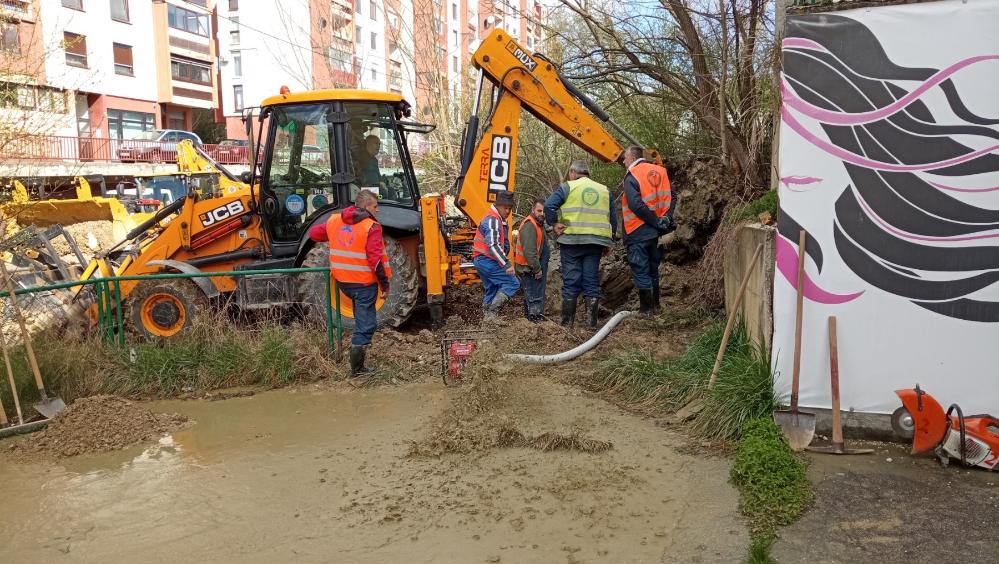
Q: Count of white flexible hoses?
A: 1